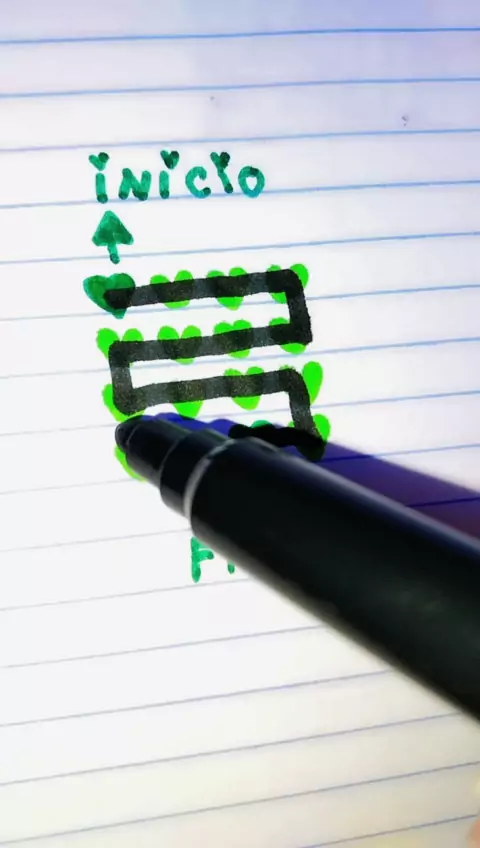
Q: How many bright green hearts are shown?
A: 13